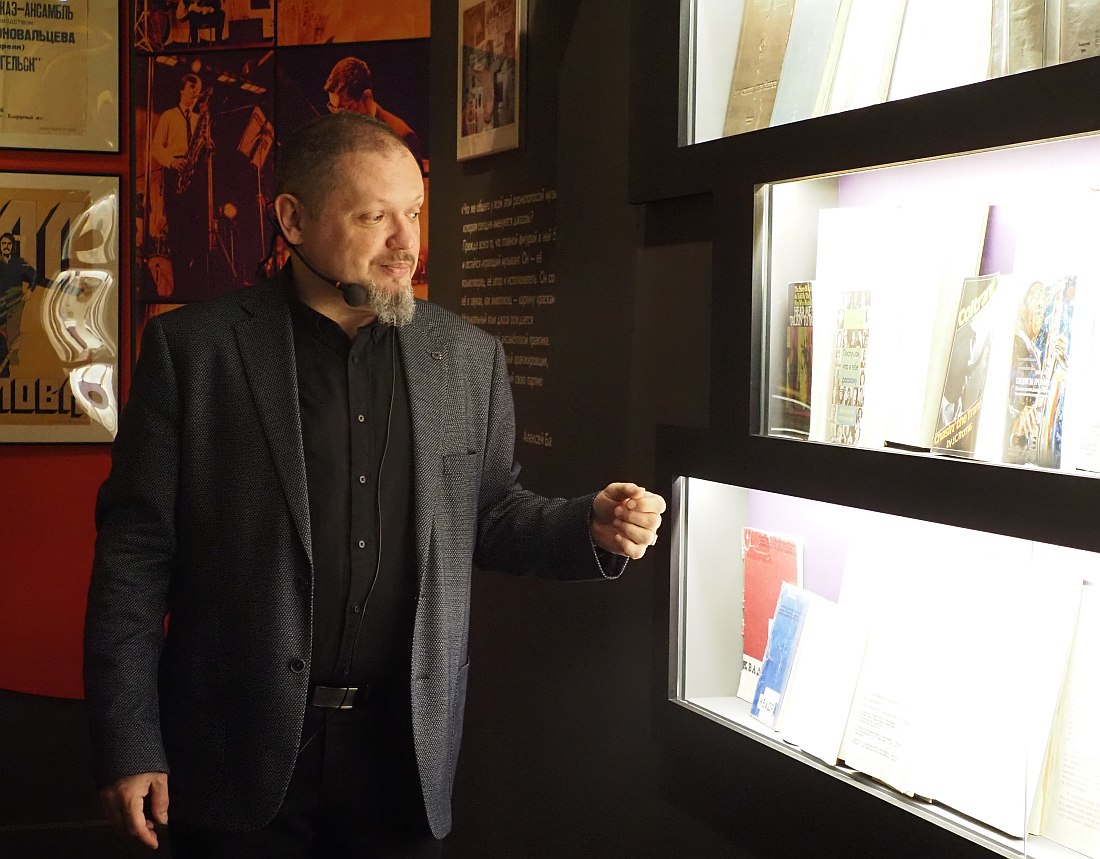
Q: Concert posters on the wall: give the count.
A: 2